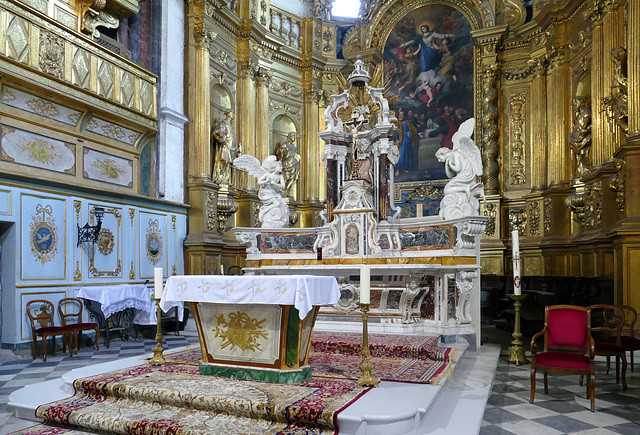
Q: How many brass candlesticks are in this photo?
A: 3